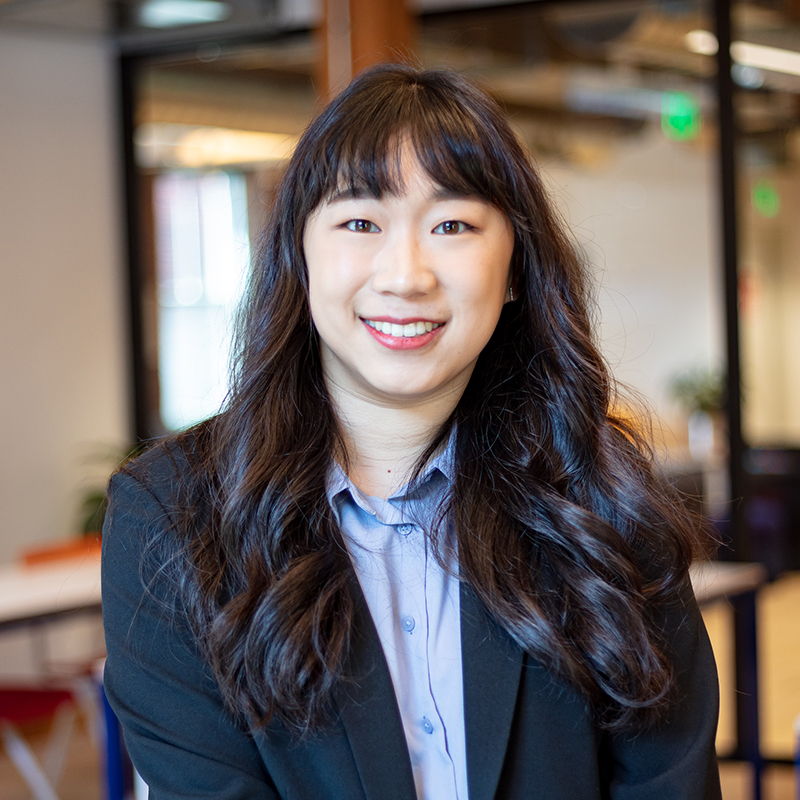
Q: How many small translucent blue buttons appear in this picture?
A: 3